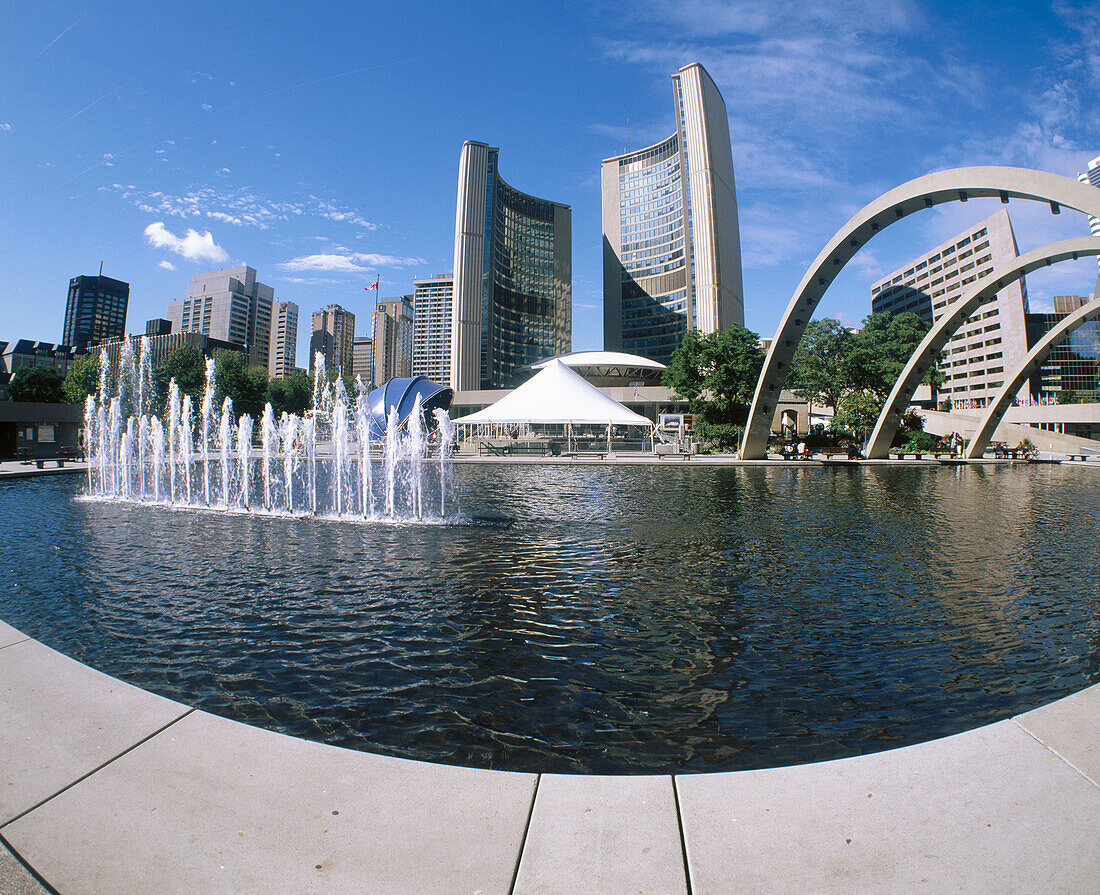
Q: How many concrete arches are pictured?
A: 3